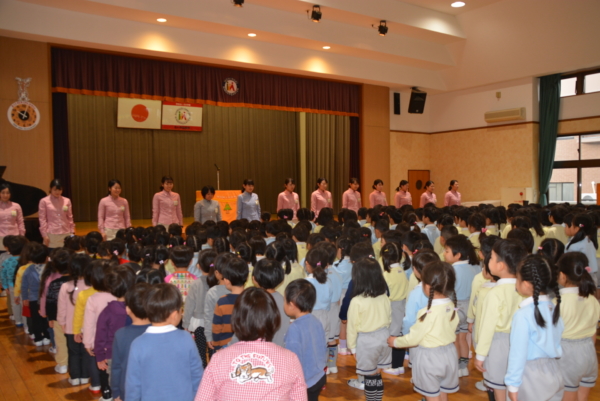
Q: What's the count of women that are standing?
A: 13